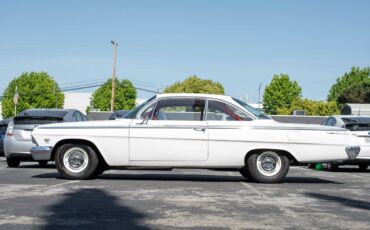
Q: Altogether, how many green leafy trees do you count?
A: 5